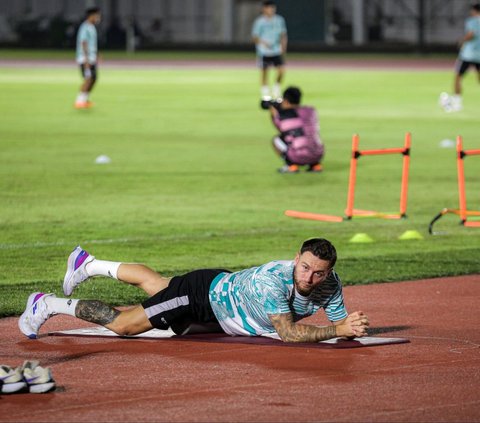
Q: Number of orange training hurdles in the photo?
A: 2